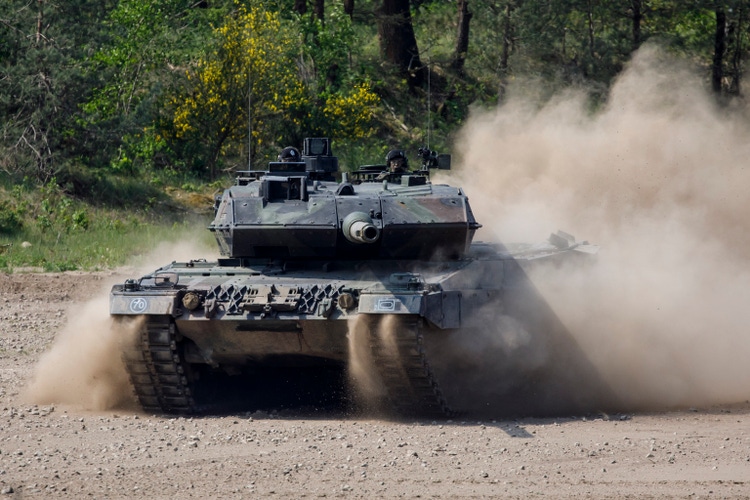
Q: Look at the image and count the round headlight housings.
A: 2